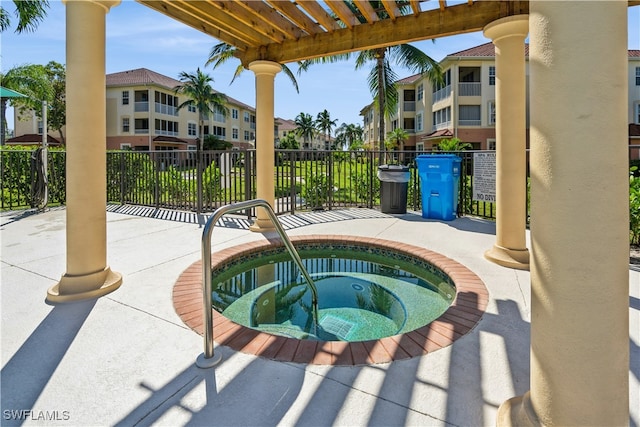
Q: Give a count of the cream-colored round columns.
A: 4